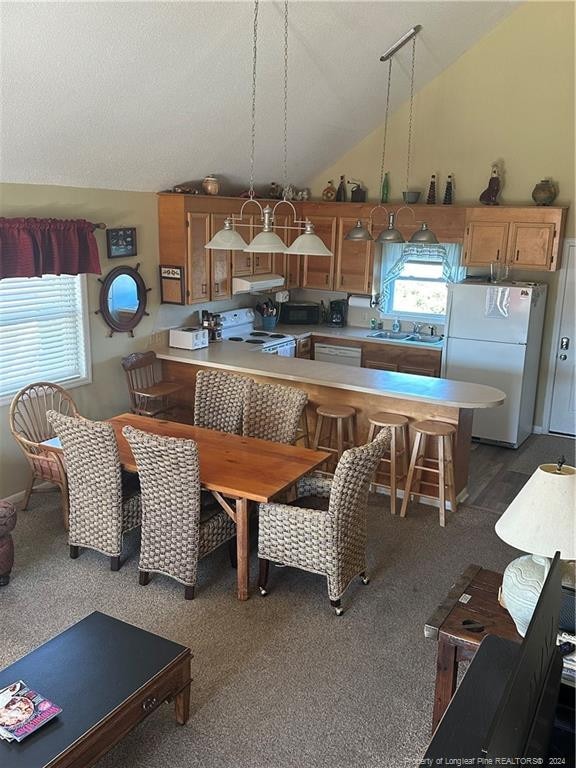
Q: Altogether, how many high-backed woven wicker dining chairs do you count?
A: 5